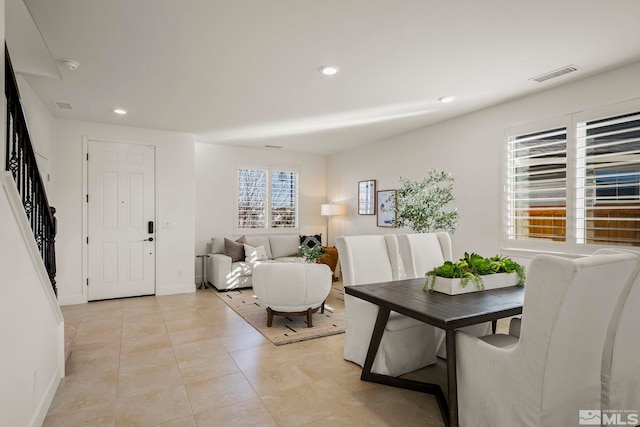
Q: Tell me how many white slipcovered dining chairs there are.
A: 4